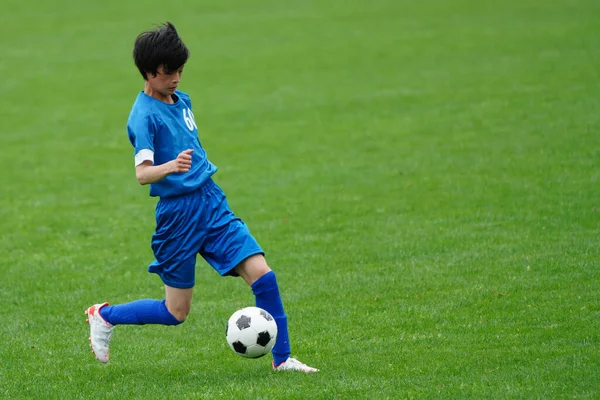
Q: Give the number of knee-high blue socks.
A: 2